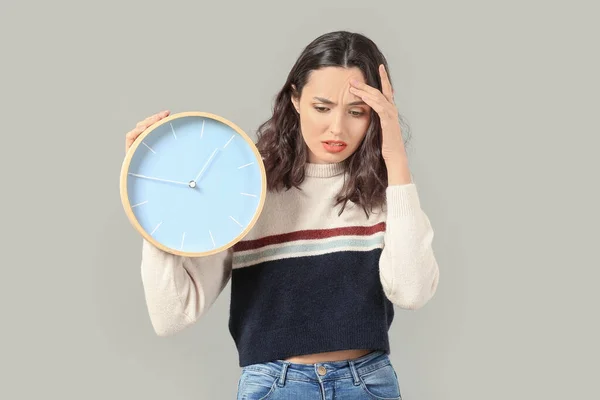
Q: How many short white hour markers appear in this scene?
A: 11